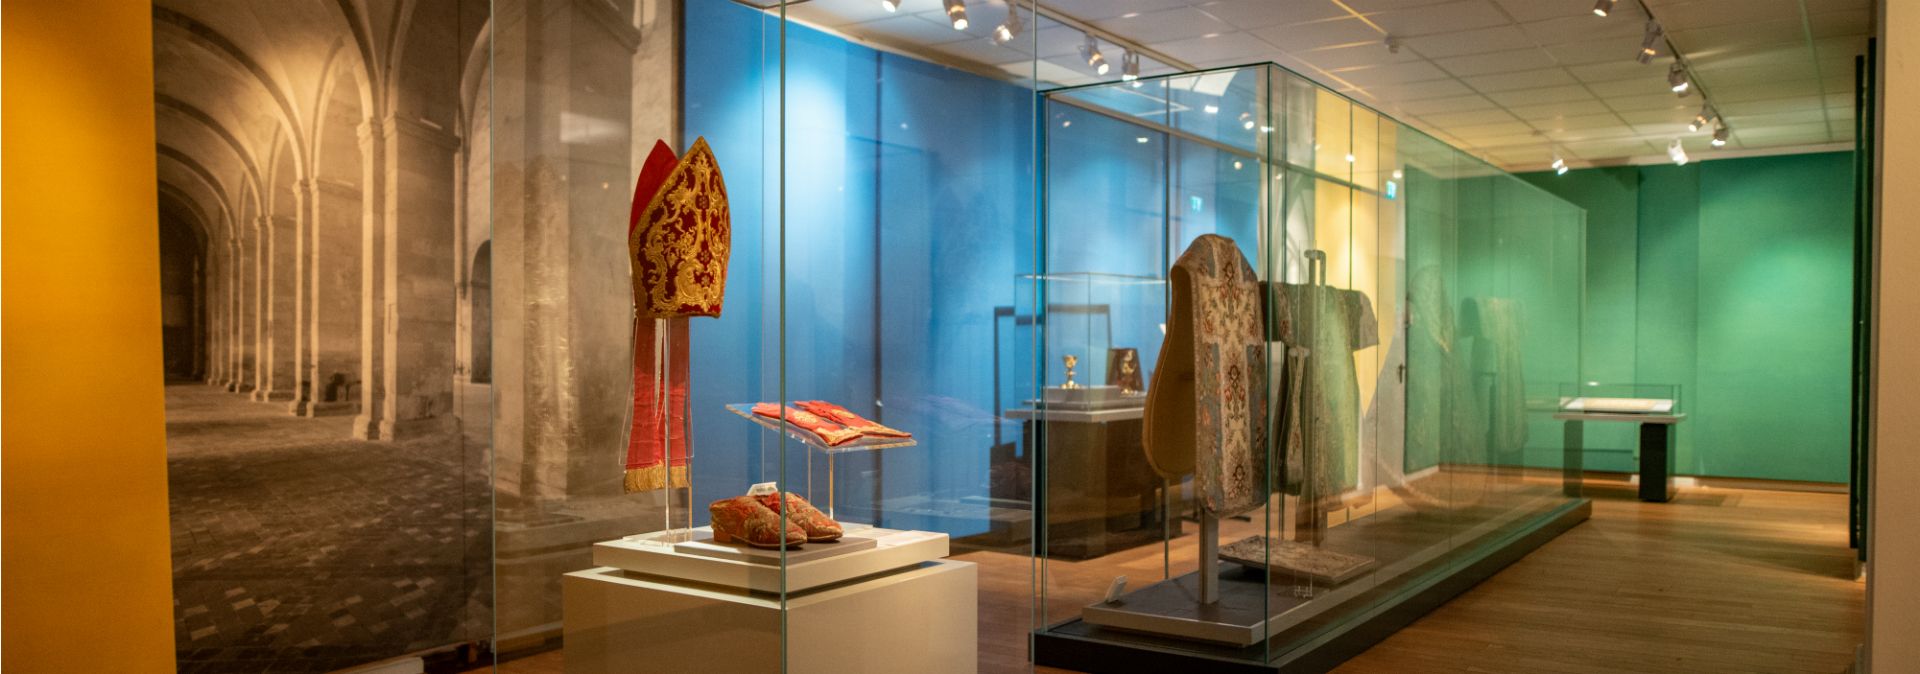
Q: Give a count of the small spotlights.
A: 12